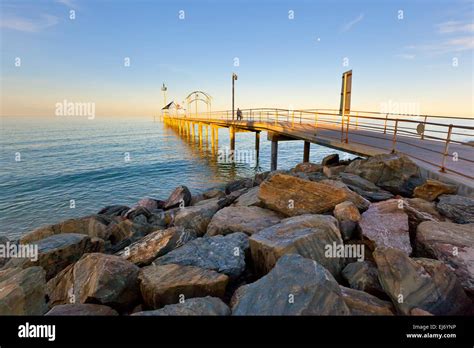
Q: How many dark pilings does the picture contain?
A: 3